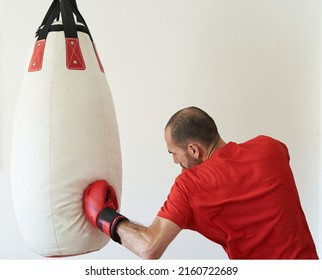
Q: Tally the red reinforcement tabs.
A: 3